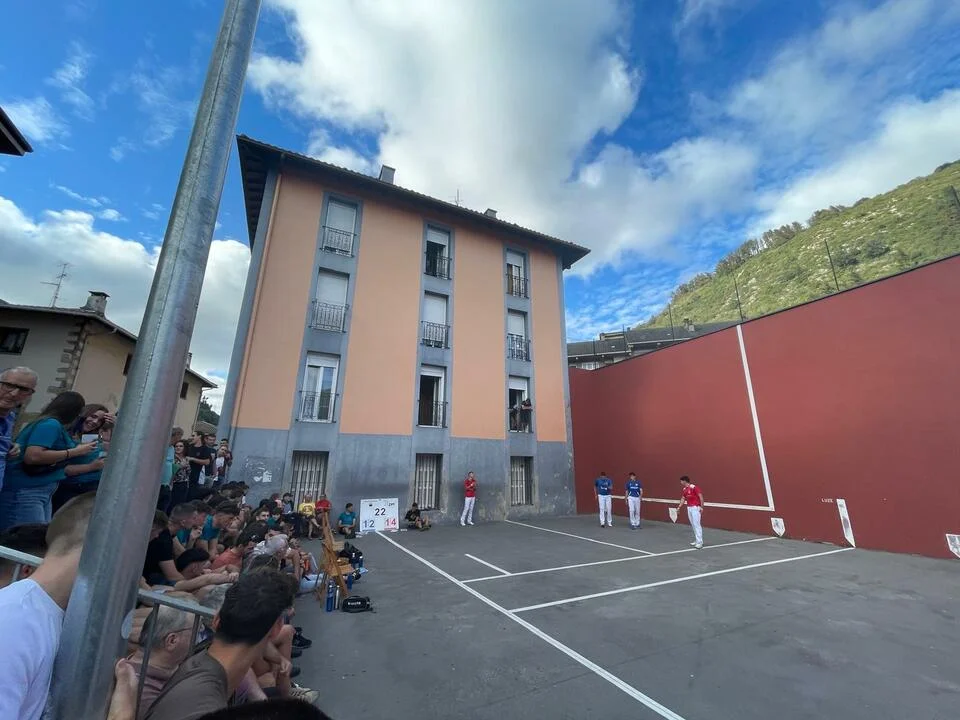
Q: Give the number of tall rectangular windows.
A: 12